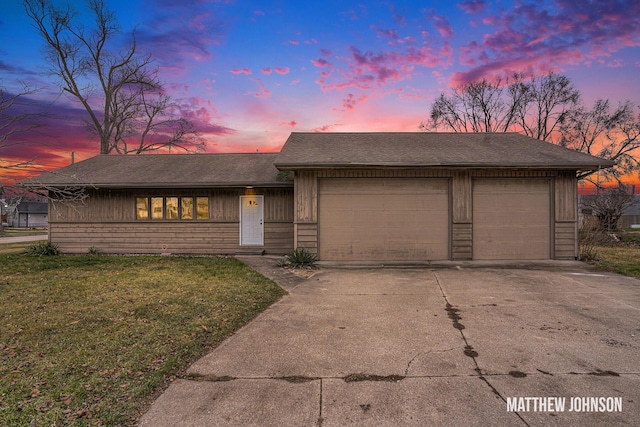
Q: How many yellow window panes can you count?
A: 5